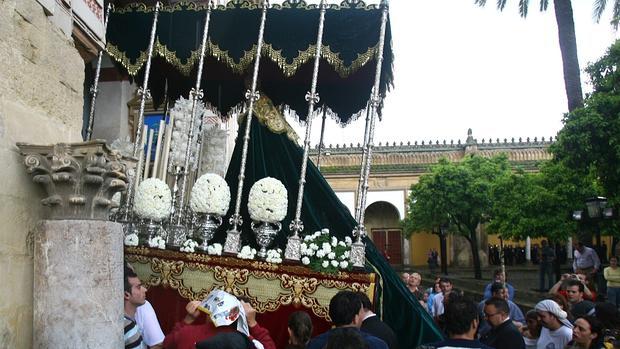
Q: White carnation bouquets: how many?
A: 3